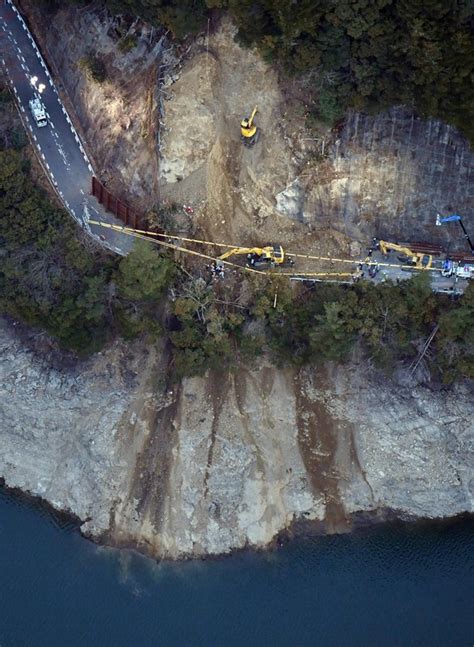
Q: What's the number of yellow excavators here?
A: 3